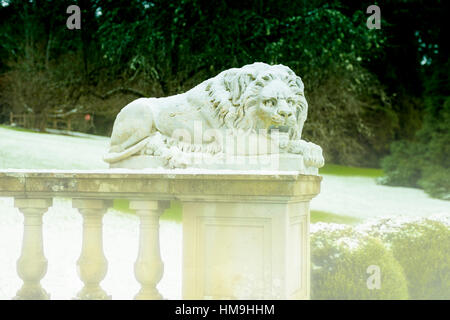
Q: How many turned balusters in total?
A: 3